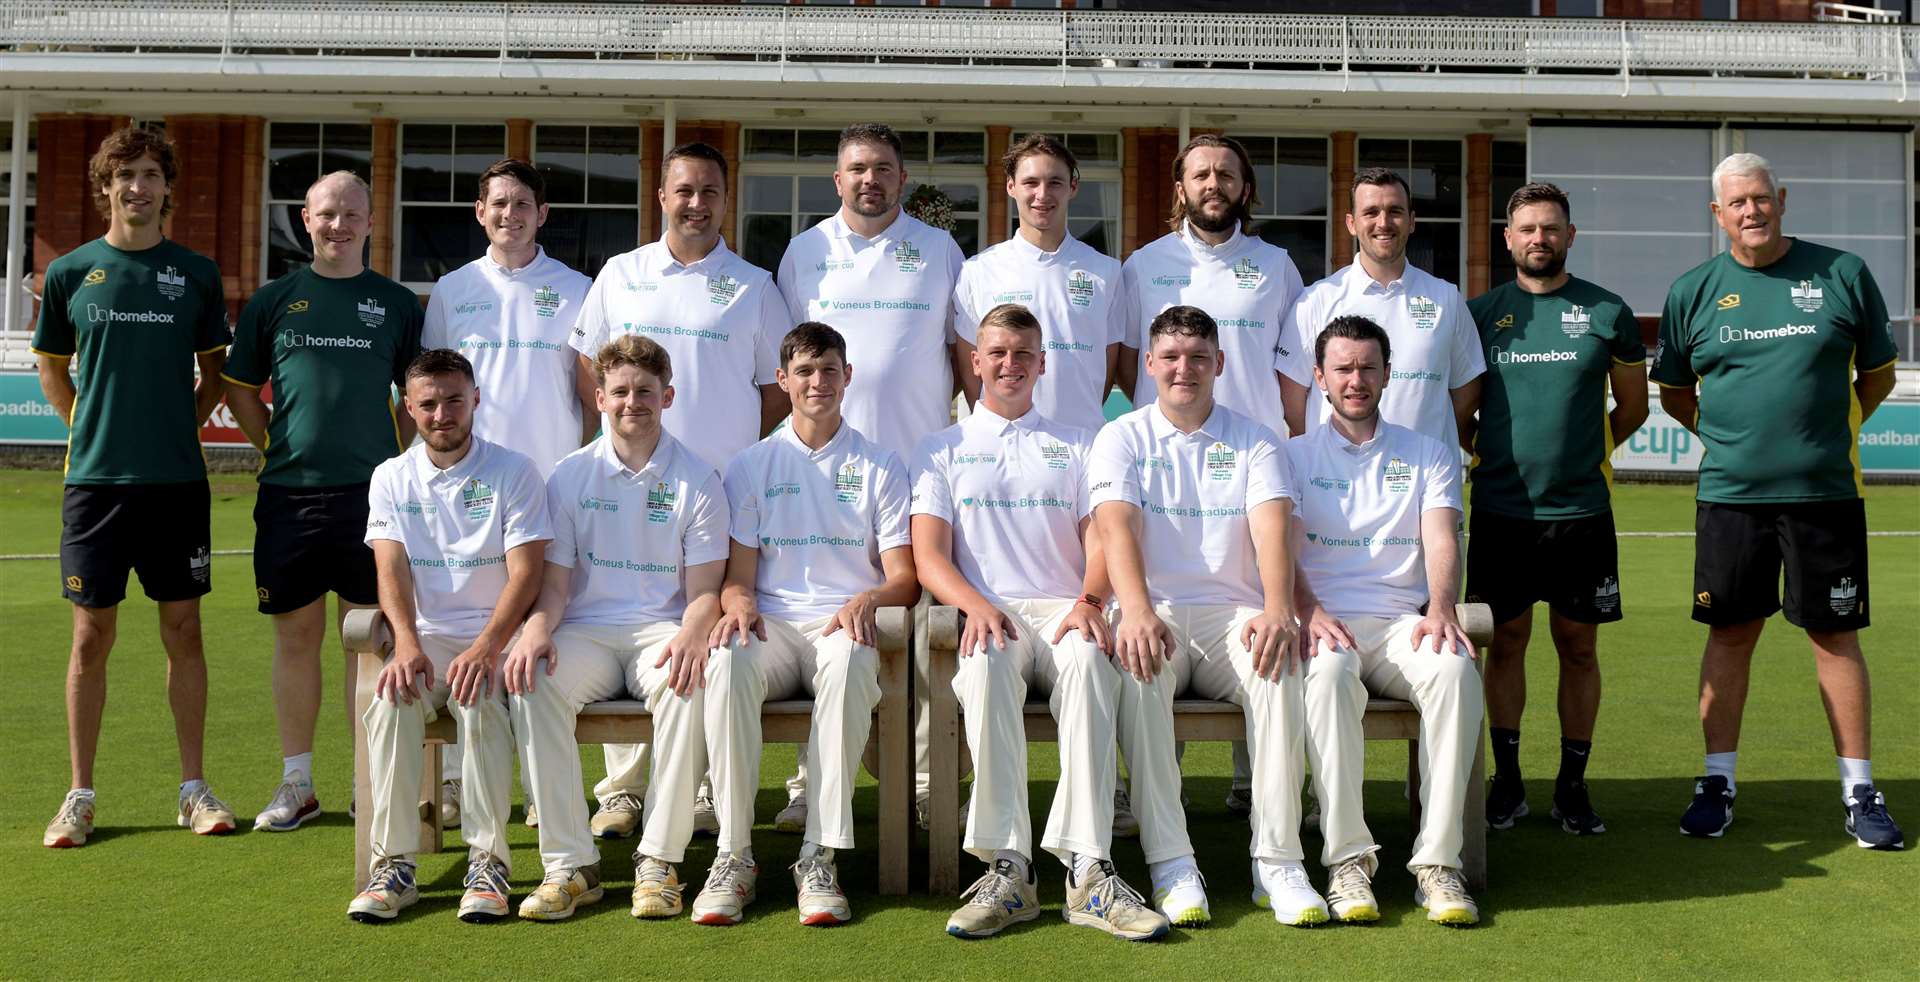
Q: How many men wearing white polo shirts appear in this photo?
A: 12